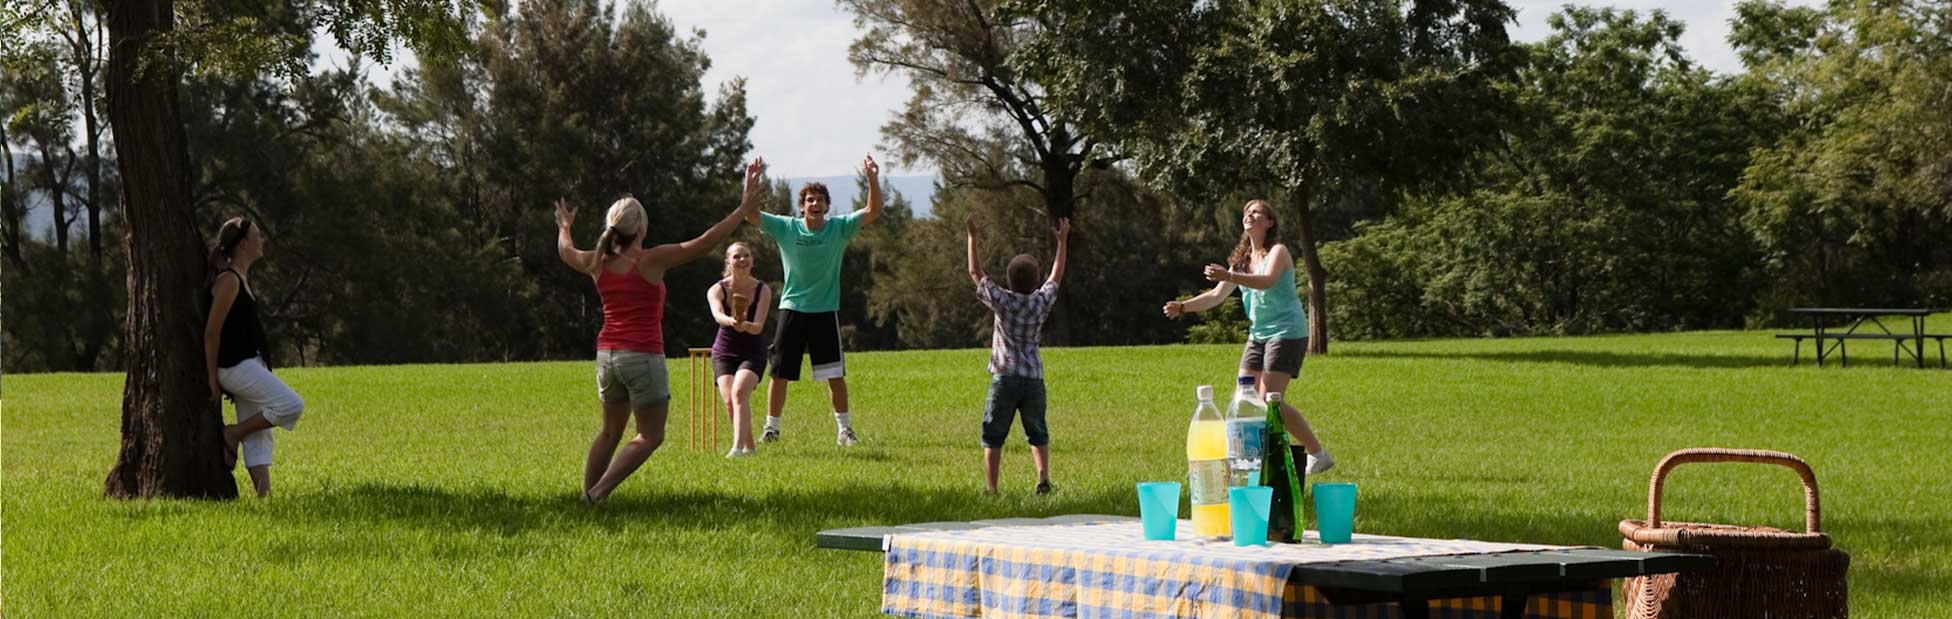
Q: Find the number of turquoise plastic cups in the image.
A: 3